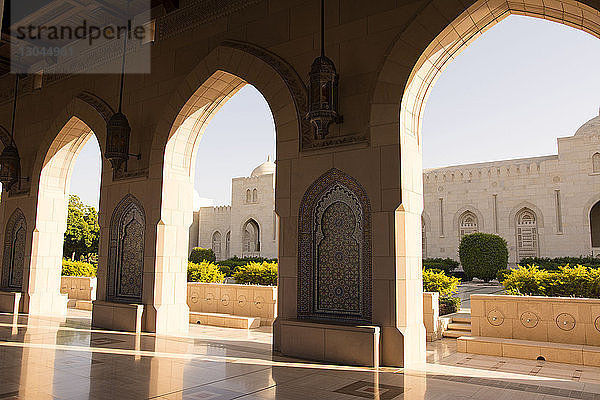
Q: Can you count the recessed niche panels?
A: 3